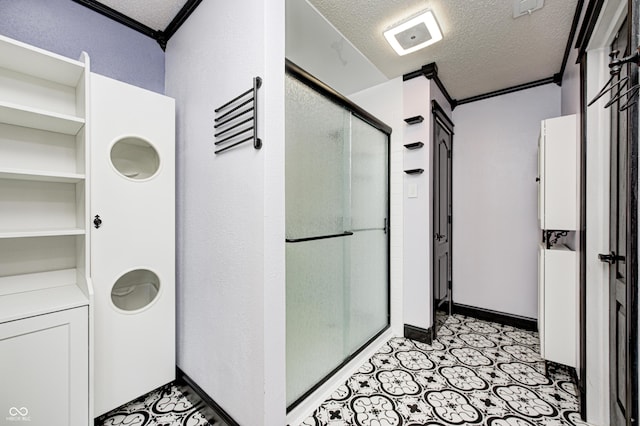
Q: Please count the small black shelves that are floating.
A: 3